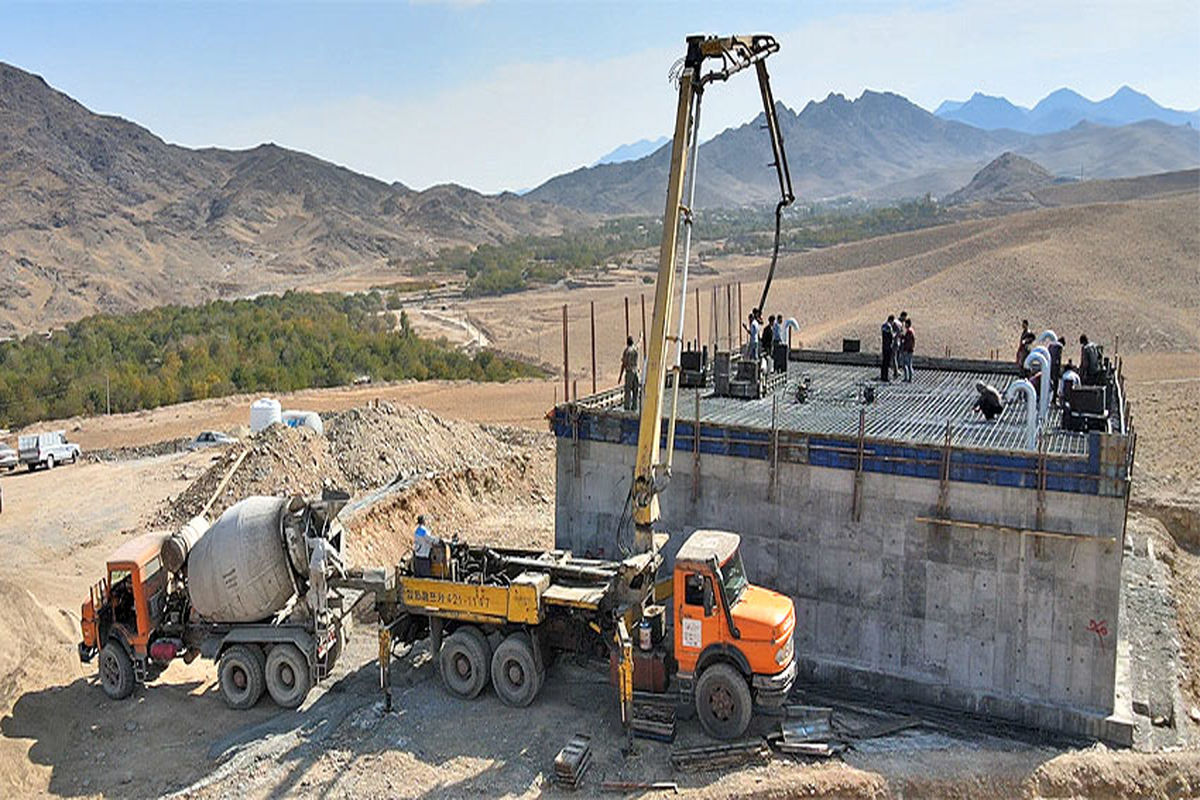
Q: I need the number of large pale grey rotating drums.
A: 1